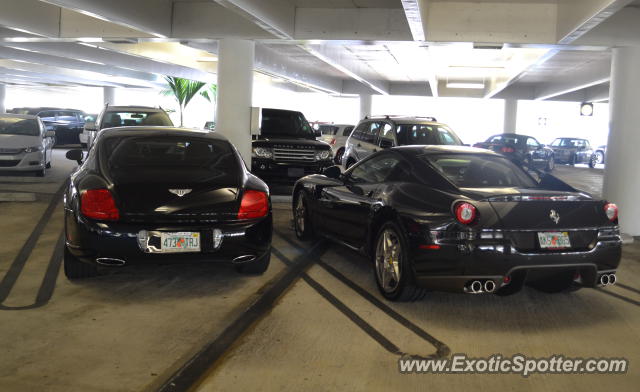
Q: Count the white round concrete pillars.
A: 6